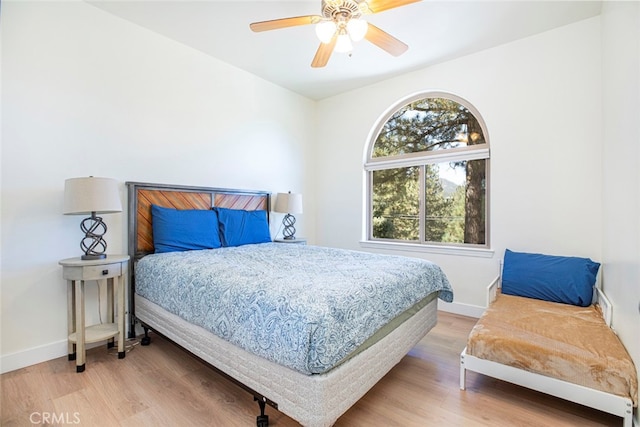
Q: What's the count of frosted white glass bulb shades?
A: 3